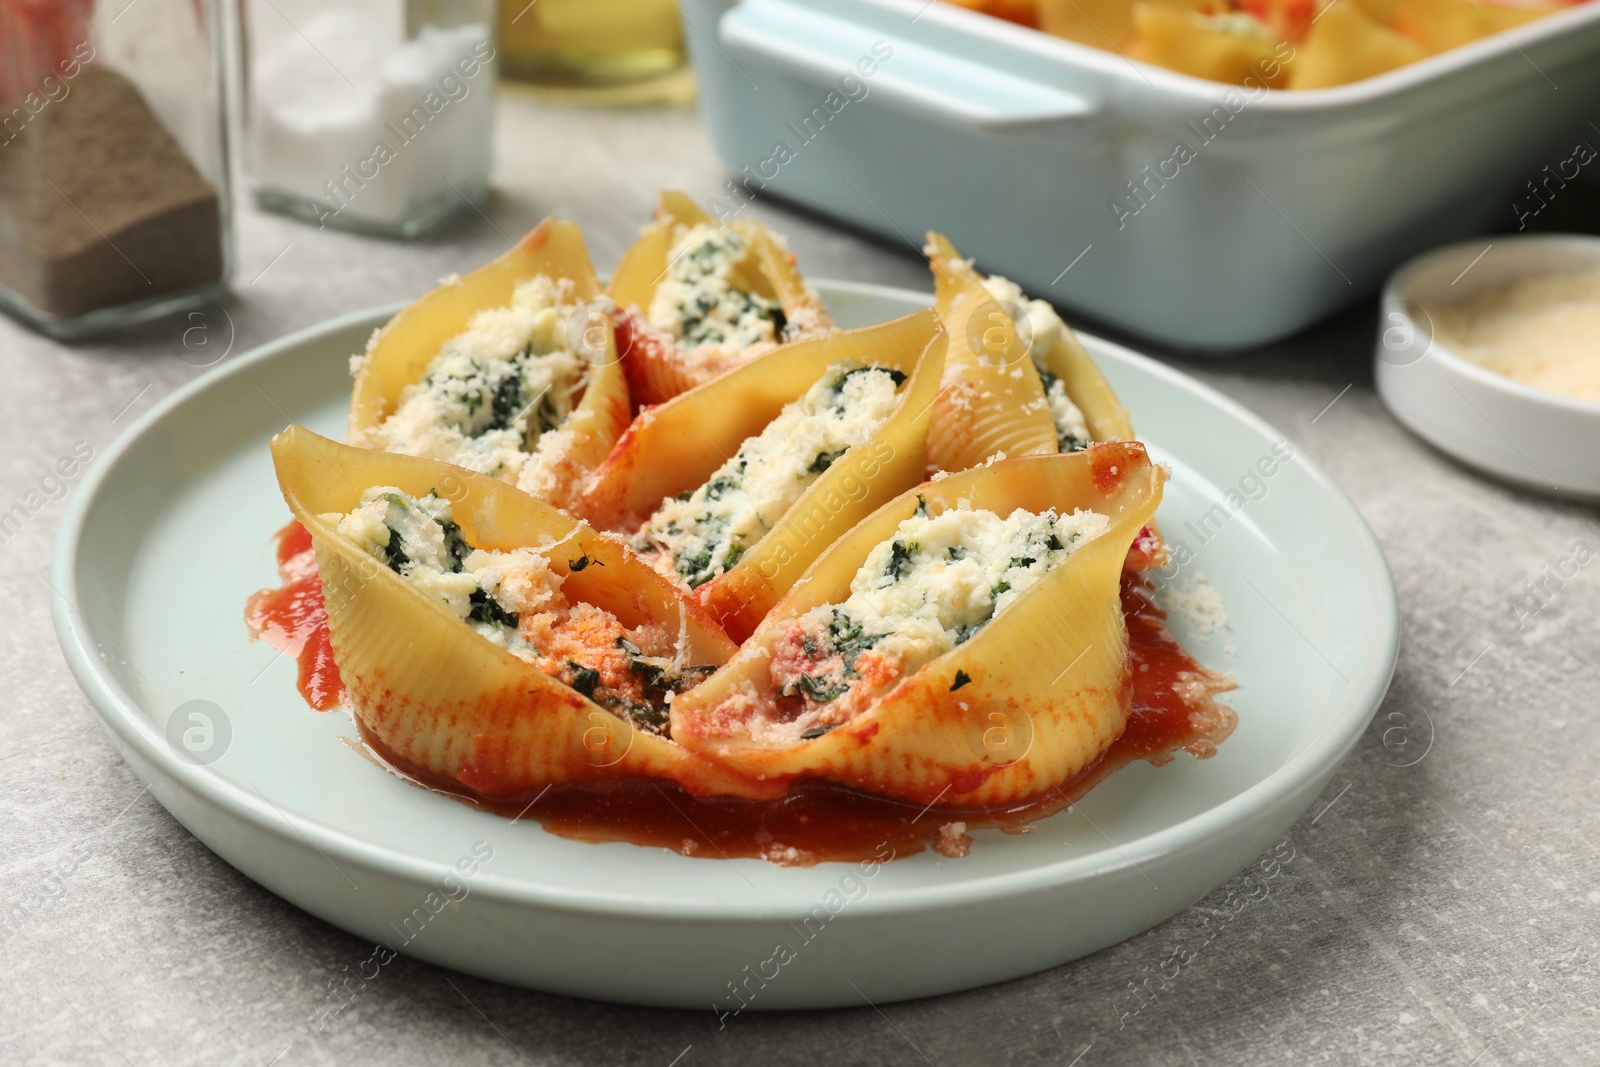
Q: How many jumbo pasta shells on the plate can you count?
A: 6